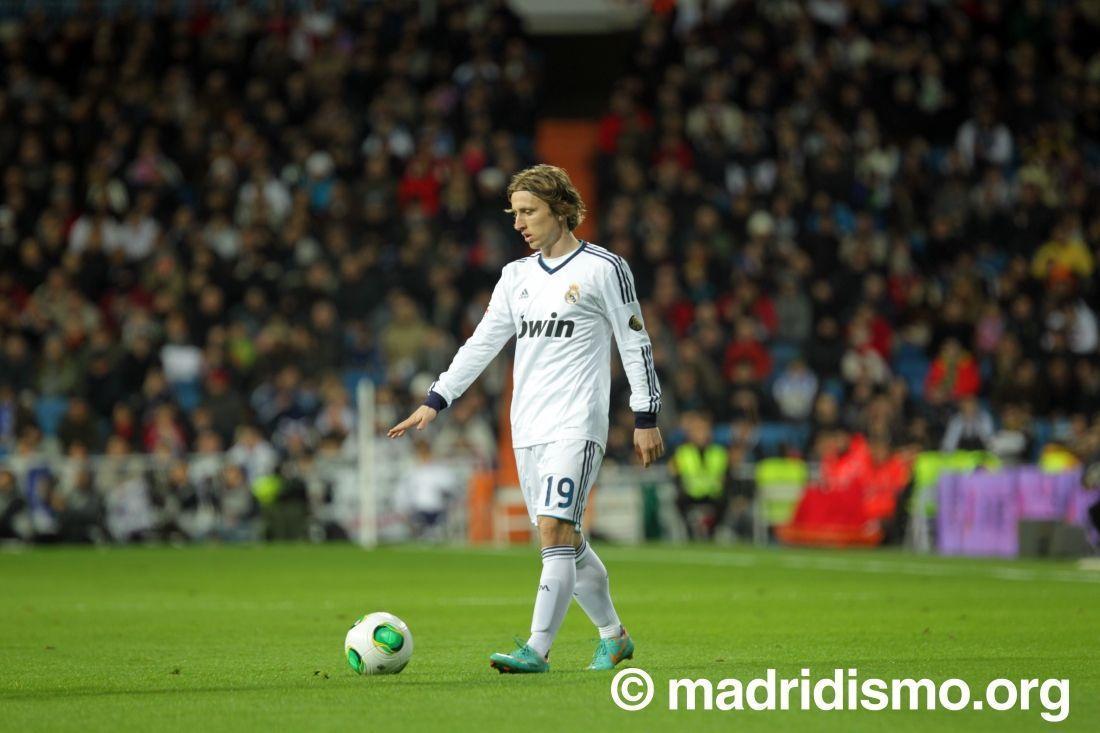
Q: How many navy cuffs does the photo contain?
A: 2